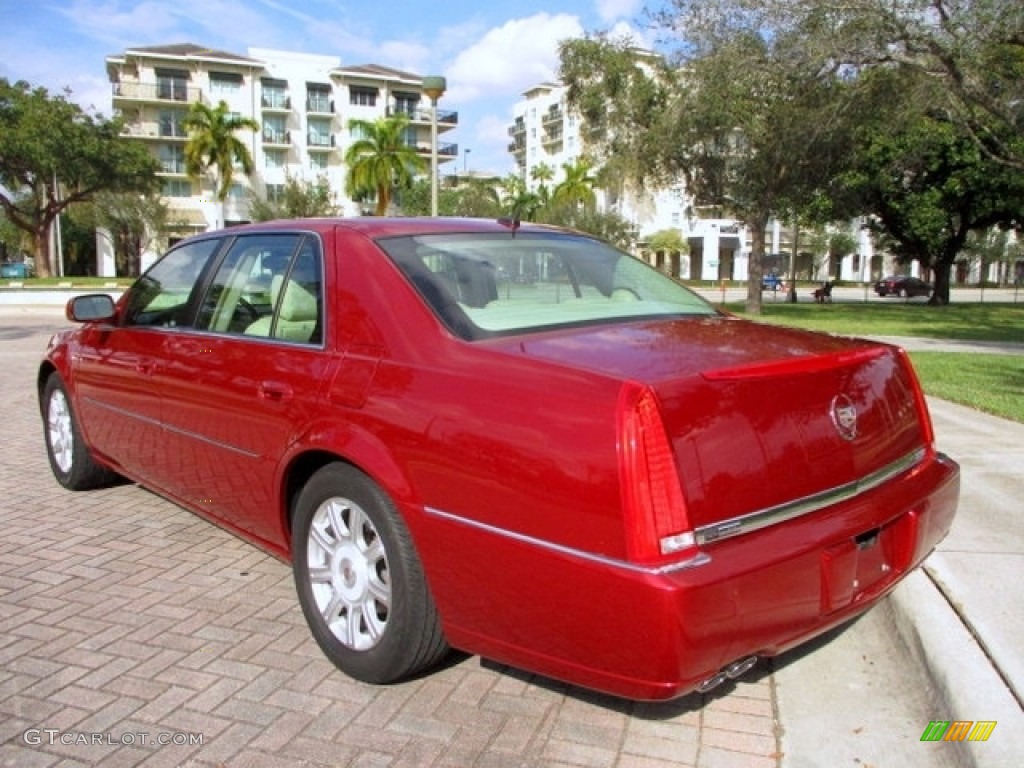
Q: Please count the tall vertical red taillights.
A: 2